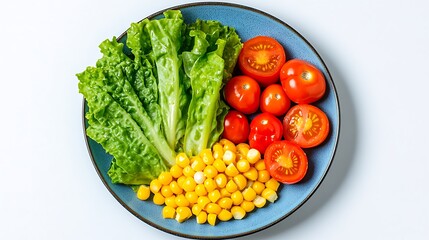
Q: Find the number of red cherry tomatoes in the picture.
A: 8